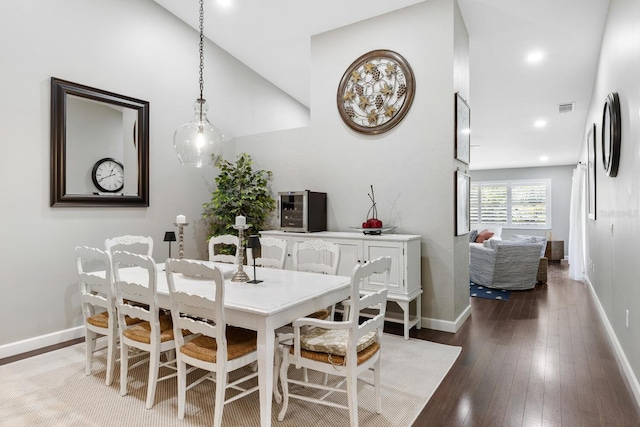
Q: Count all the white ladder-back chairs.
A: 8